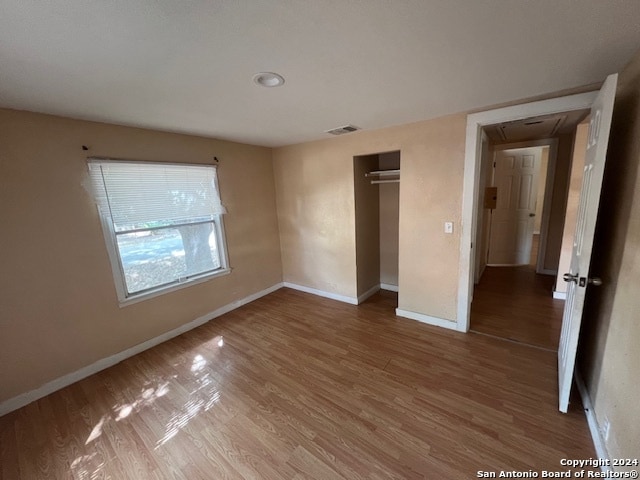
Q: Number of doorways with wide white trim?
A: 2